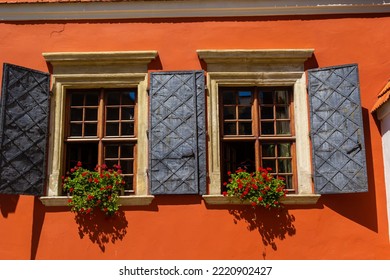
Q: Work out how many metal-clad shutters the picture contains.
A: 4